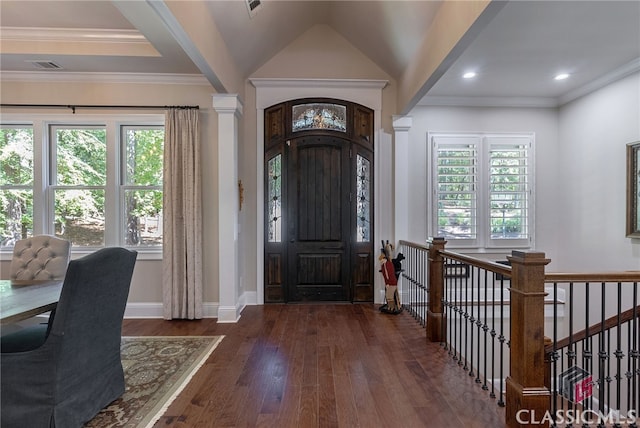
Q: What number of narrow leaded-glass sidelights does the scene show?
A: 2